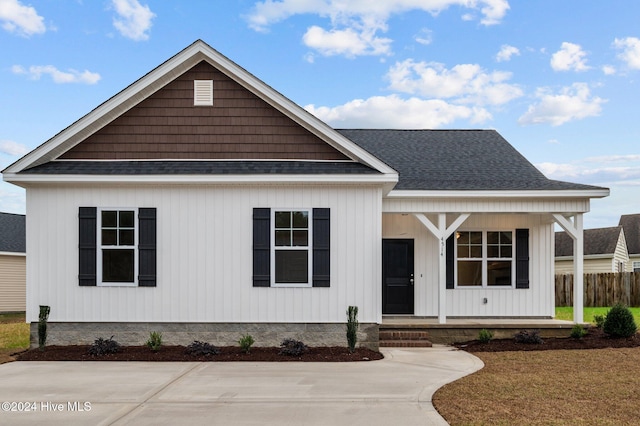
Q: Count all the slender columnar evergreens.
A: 2